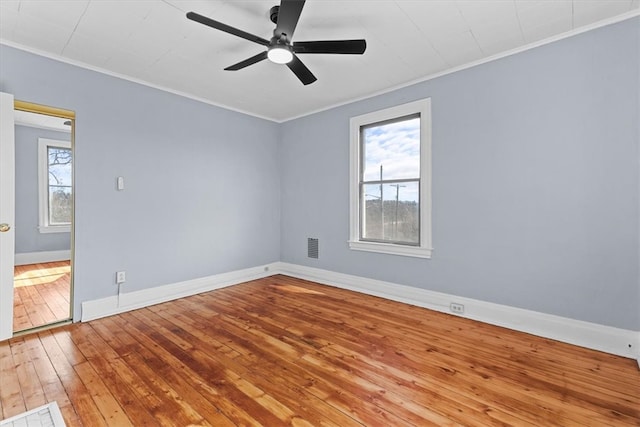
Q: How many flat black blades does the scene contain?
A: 5